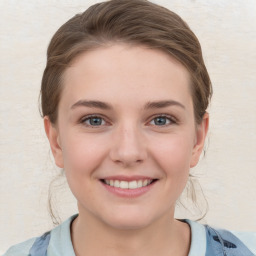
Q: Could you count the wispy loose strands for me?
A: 2